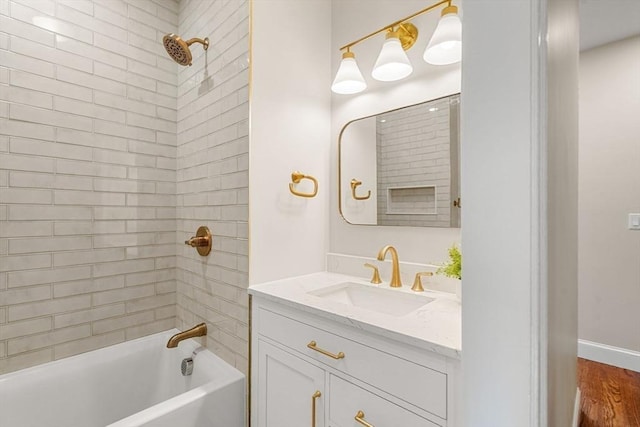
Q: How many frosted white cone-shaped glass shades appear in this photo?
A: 3